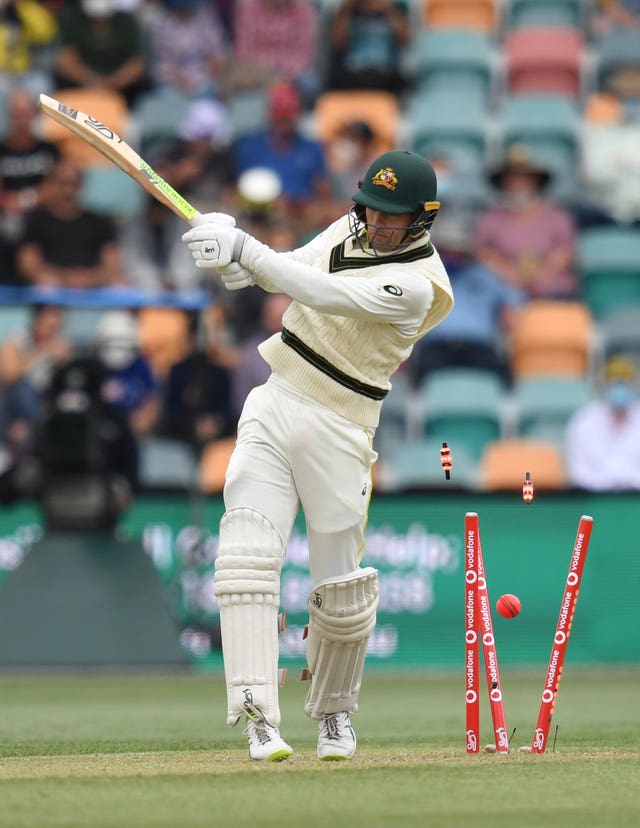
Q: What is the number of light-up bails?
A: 2